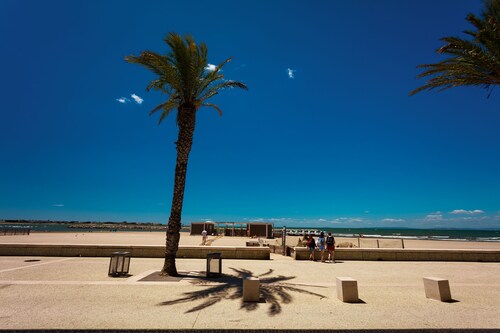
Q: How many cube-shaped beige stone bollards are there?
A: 3